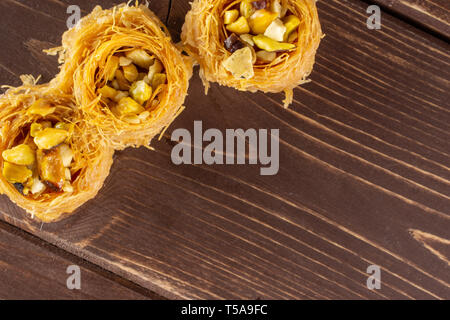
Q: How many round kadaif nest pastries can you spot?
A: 3